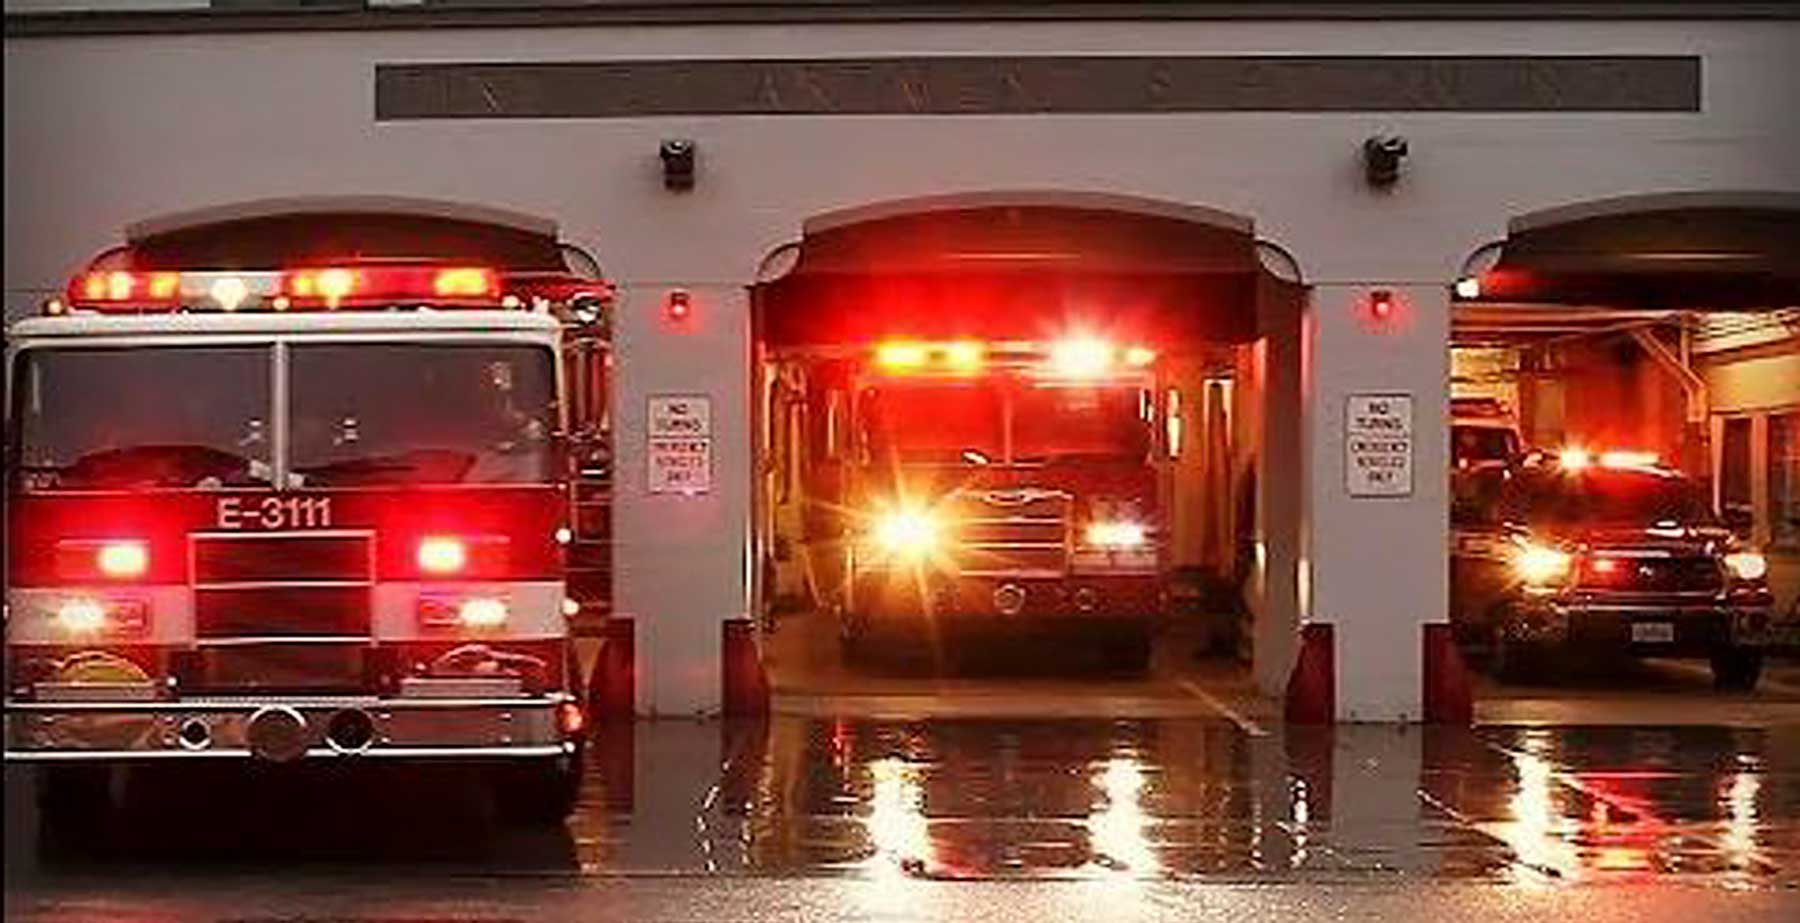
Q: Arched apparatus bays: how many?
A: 3